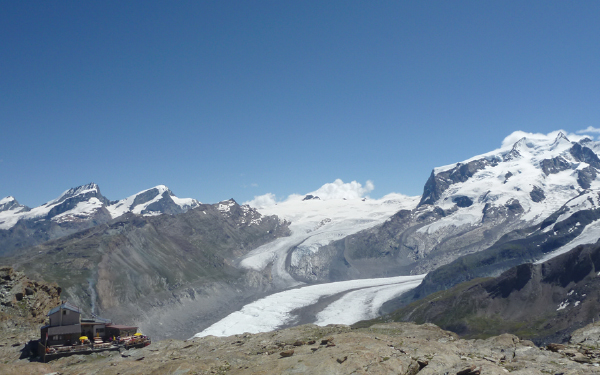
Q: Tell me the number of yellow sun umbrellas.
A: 2